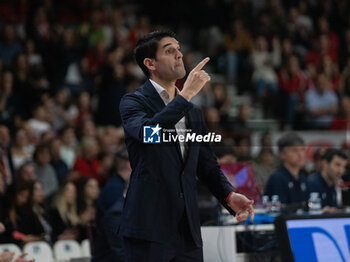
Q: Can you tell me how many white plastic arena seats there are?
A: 4